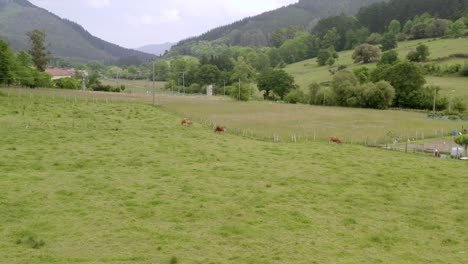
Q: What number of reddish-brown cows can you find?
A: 3